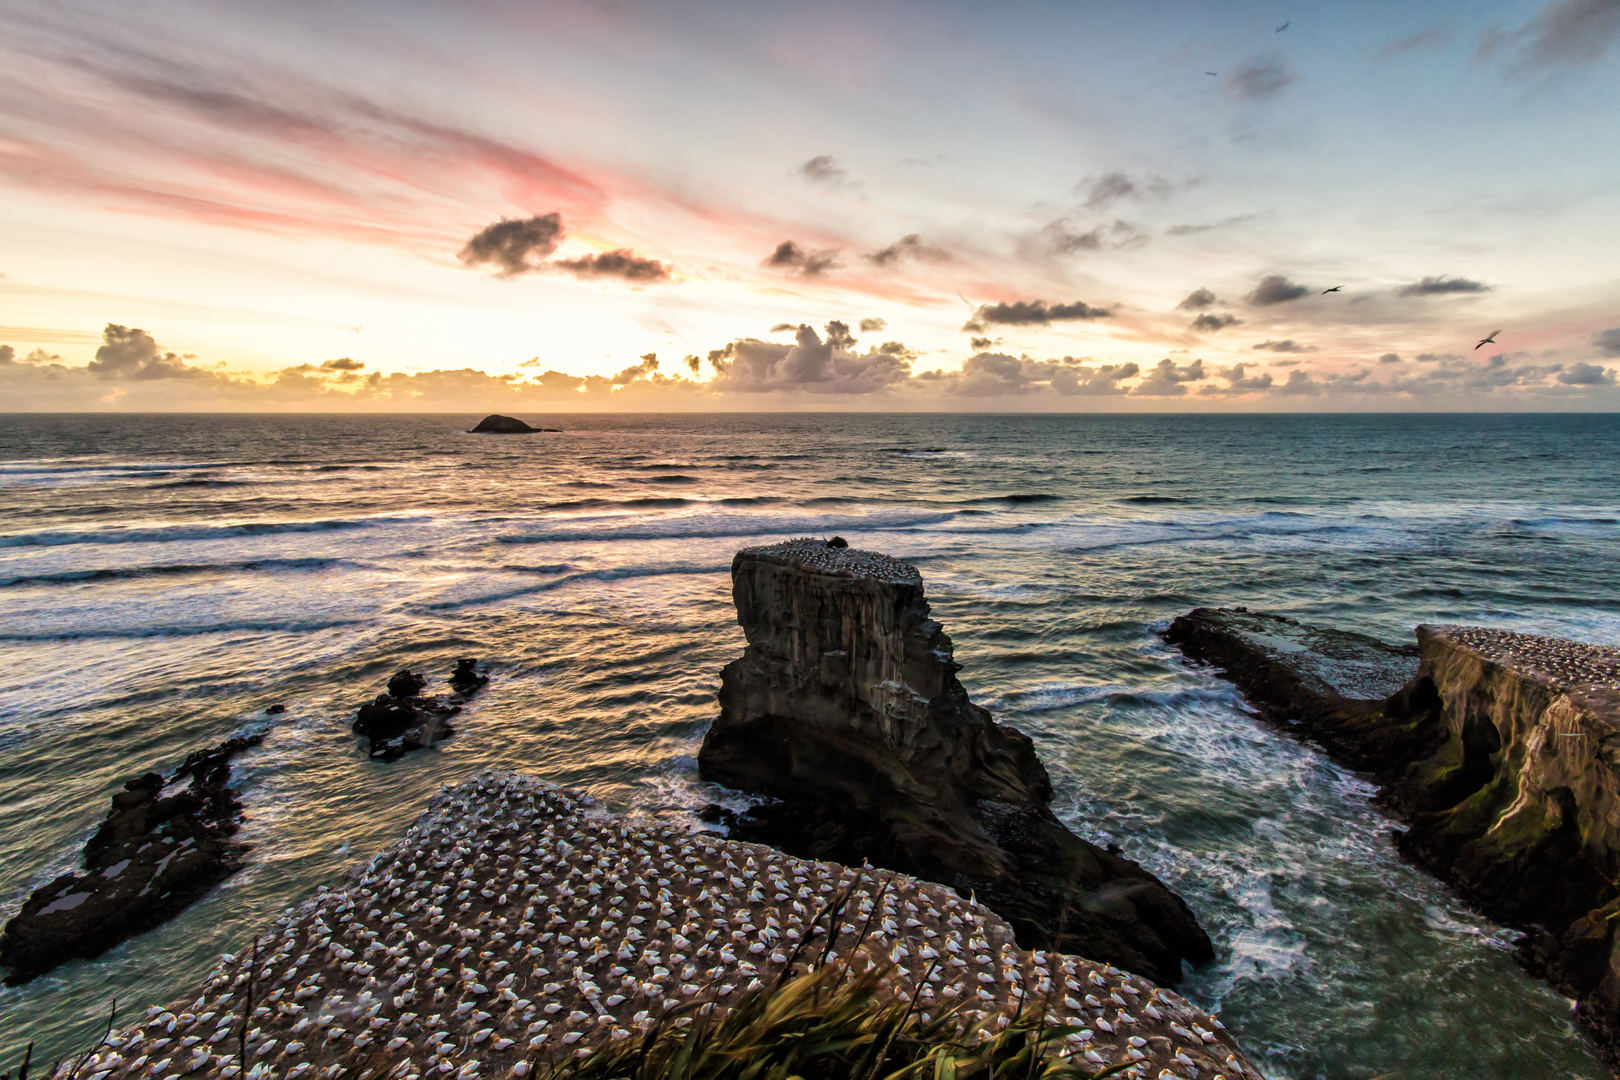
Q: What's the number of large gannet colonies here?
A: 3